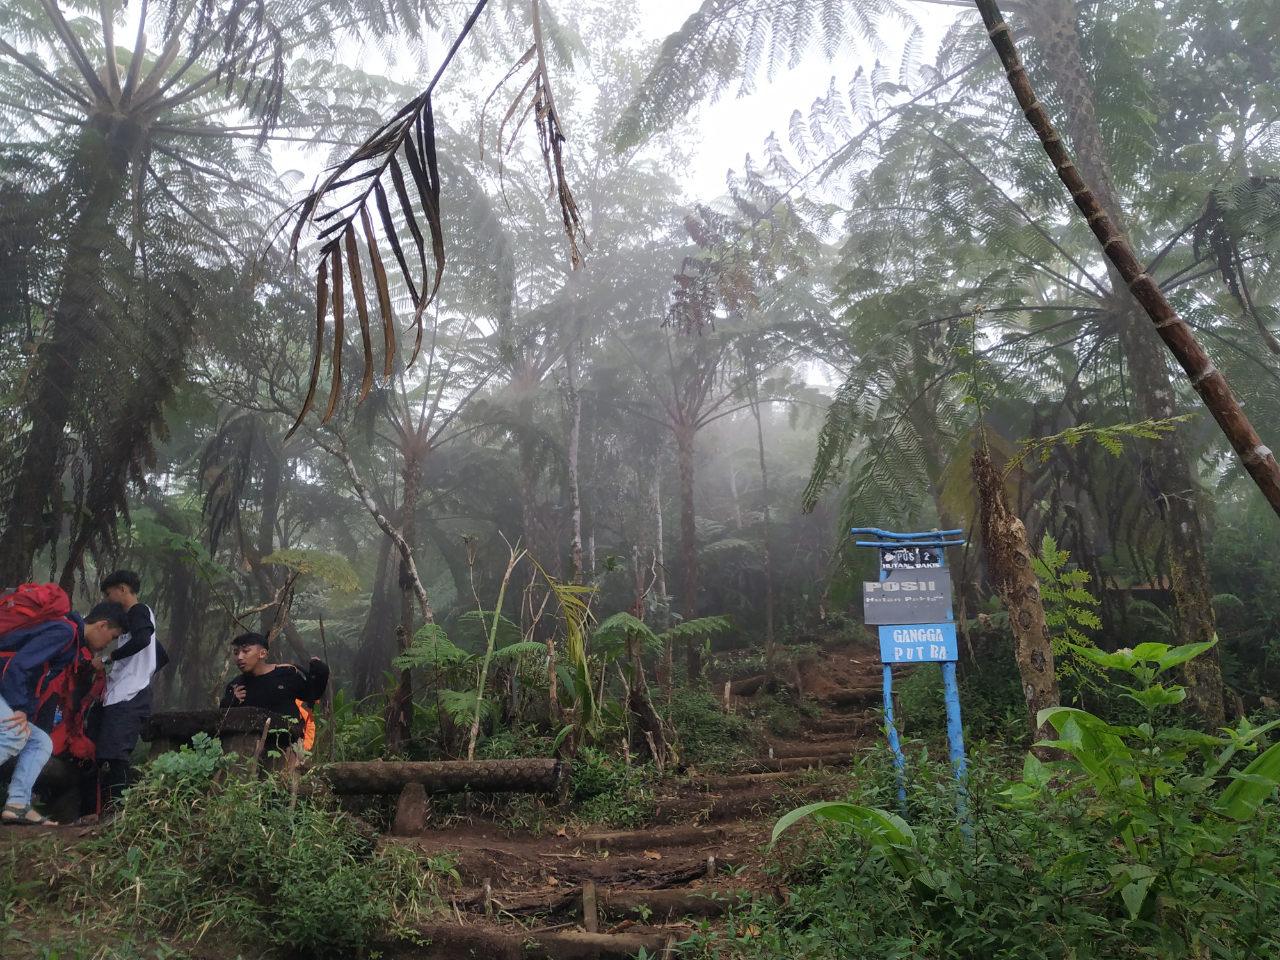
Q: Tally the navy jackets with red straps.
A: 1